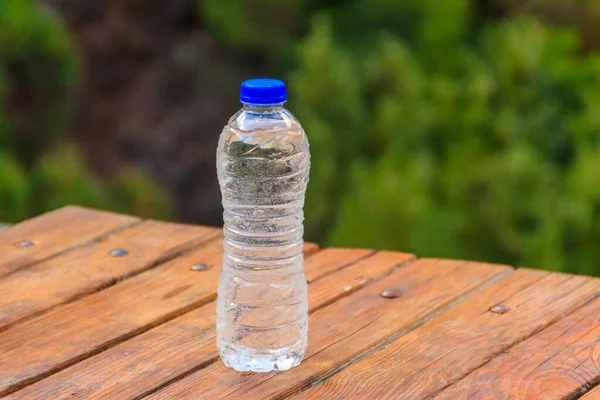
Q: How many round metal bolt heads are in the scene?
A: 5